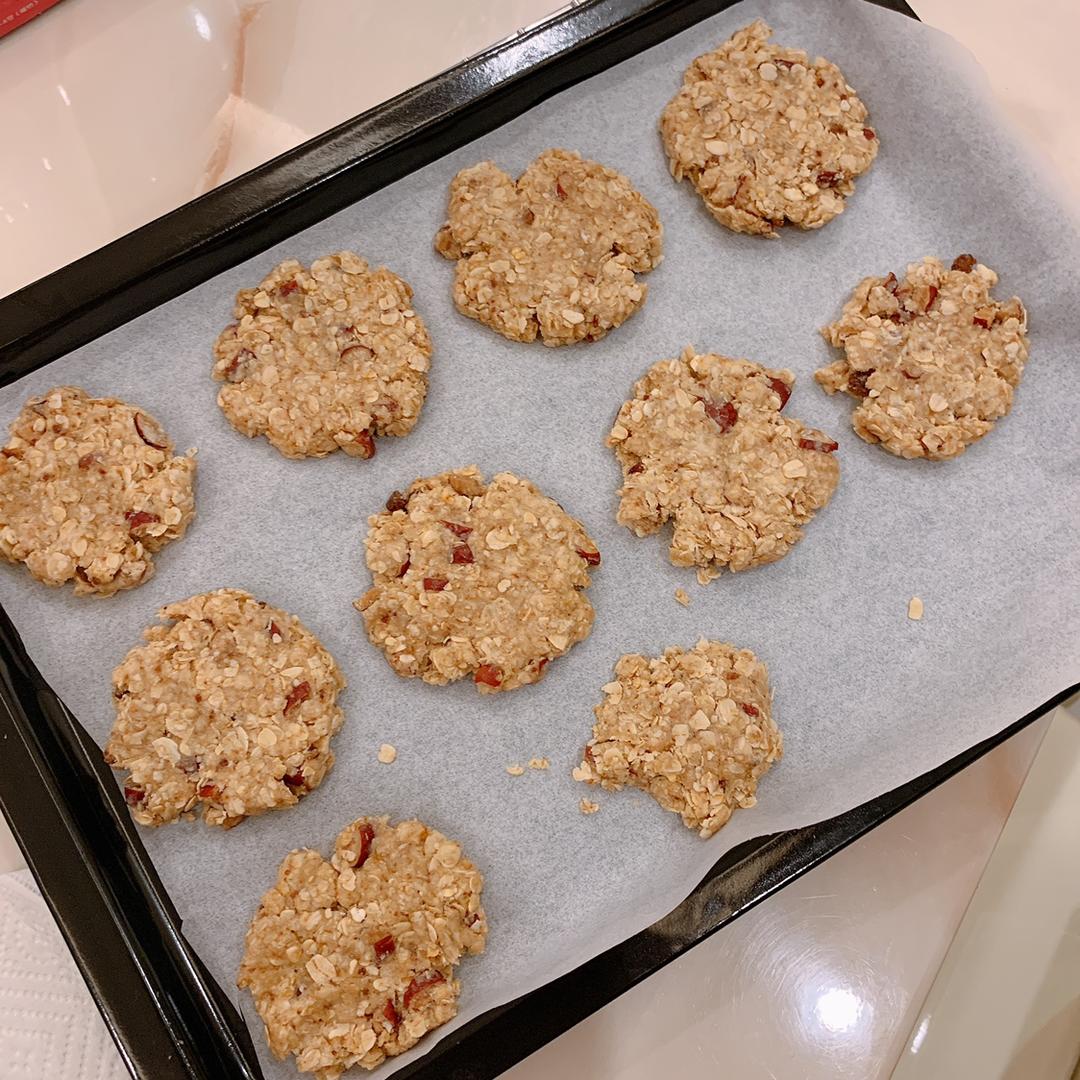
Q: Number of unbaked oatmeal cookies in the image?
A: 10